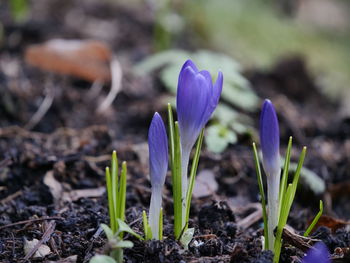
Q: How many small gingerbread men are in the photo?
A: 0